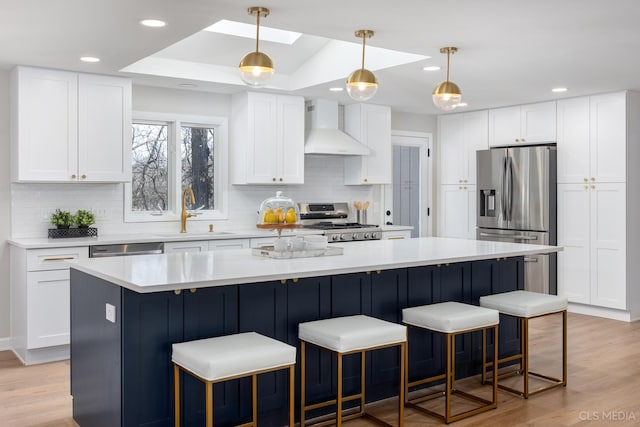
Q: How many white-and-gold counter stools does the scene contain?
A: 4